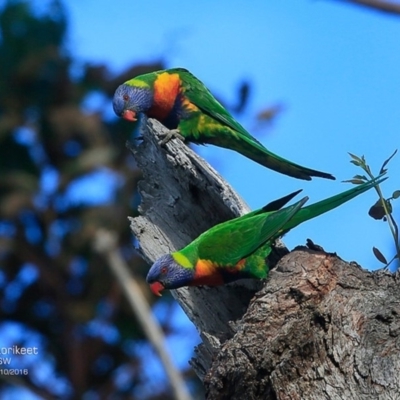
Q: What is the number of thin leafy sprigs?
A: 1